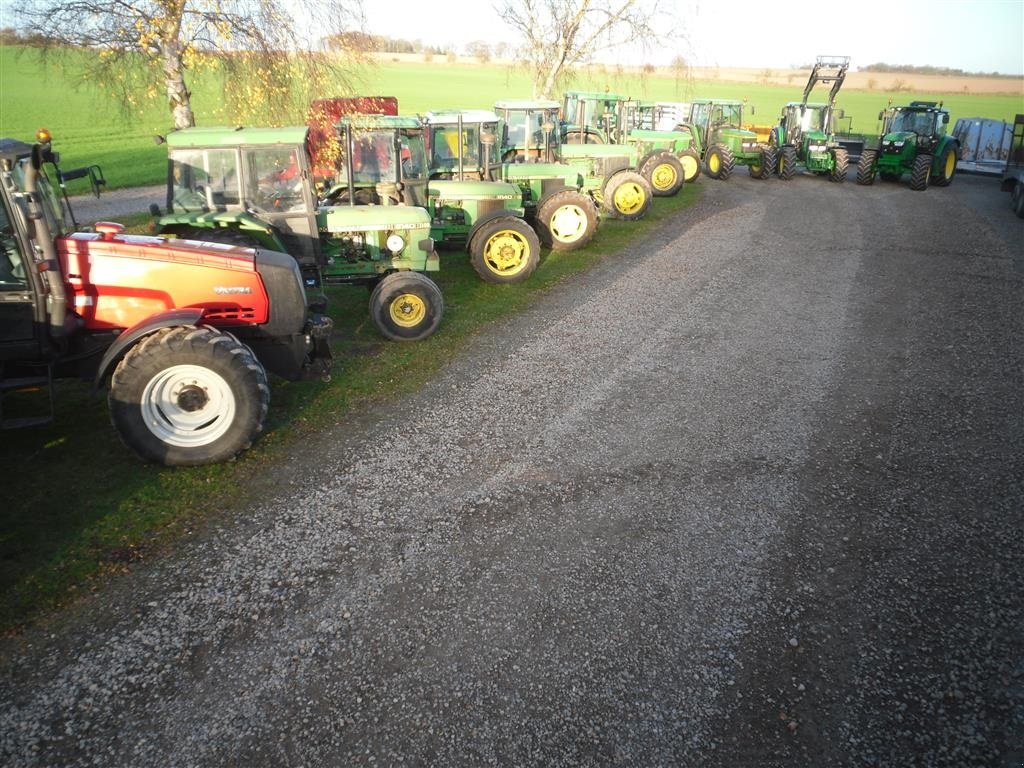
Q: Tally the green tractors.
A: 9